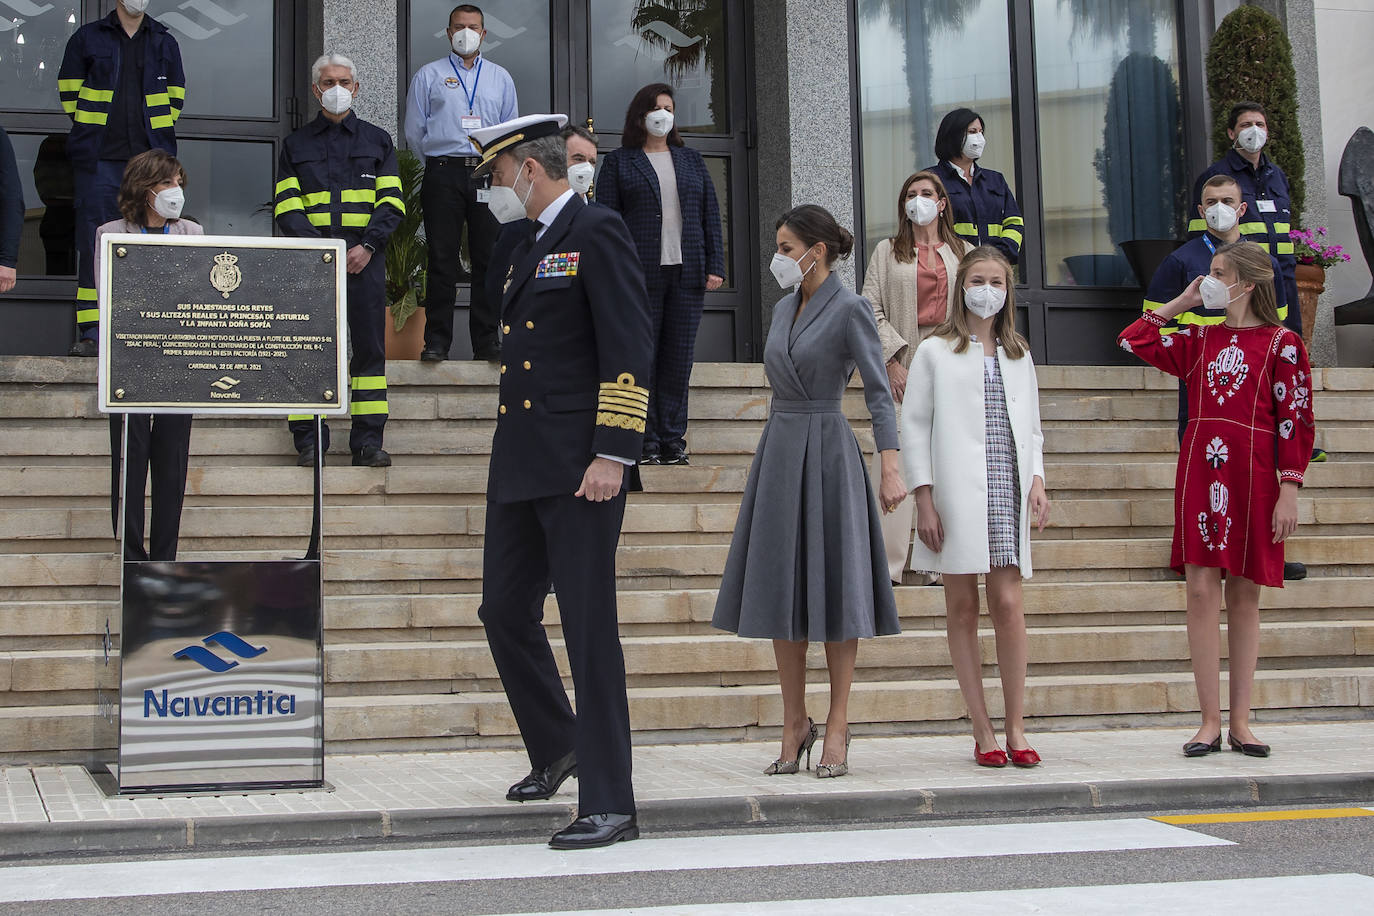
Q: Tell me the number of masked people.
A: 14